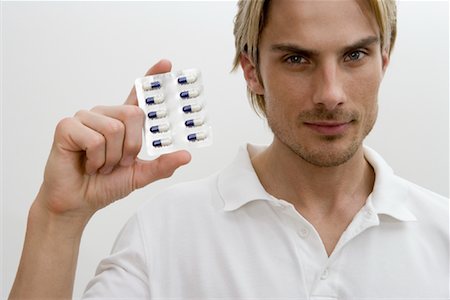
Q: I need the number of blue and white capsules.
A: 10